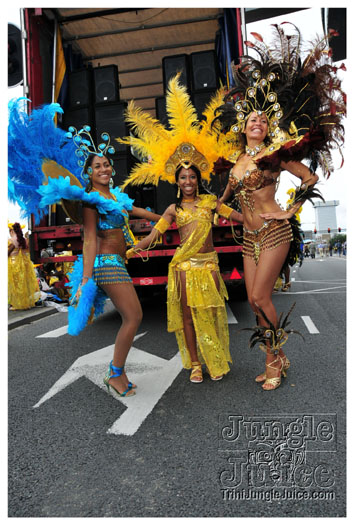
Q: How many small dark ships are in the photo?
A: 0